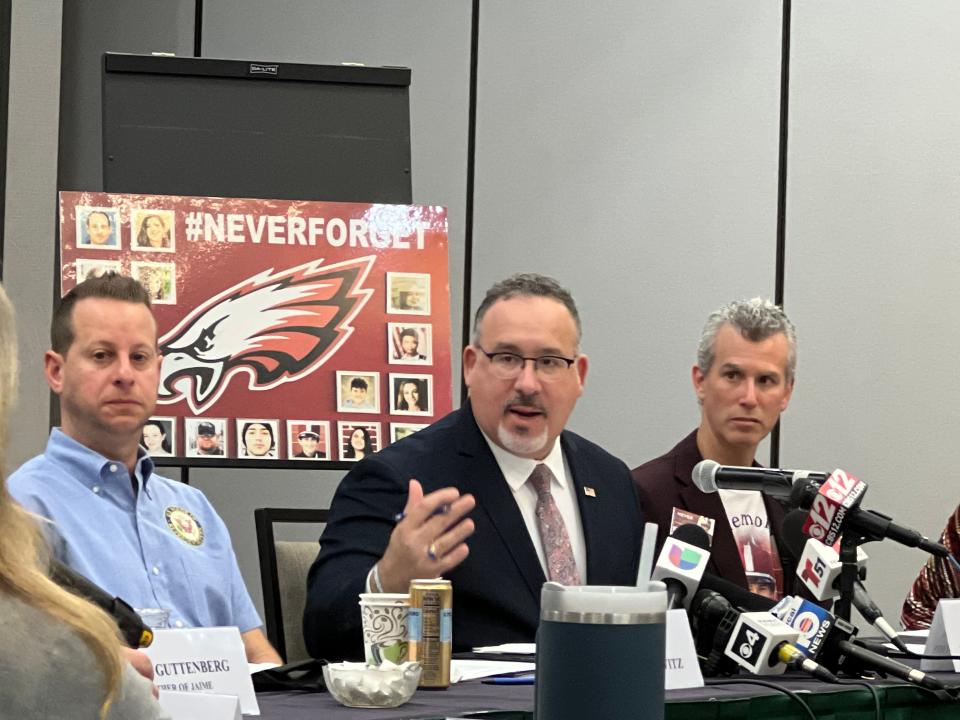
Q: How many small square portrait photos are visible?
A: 14